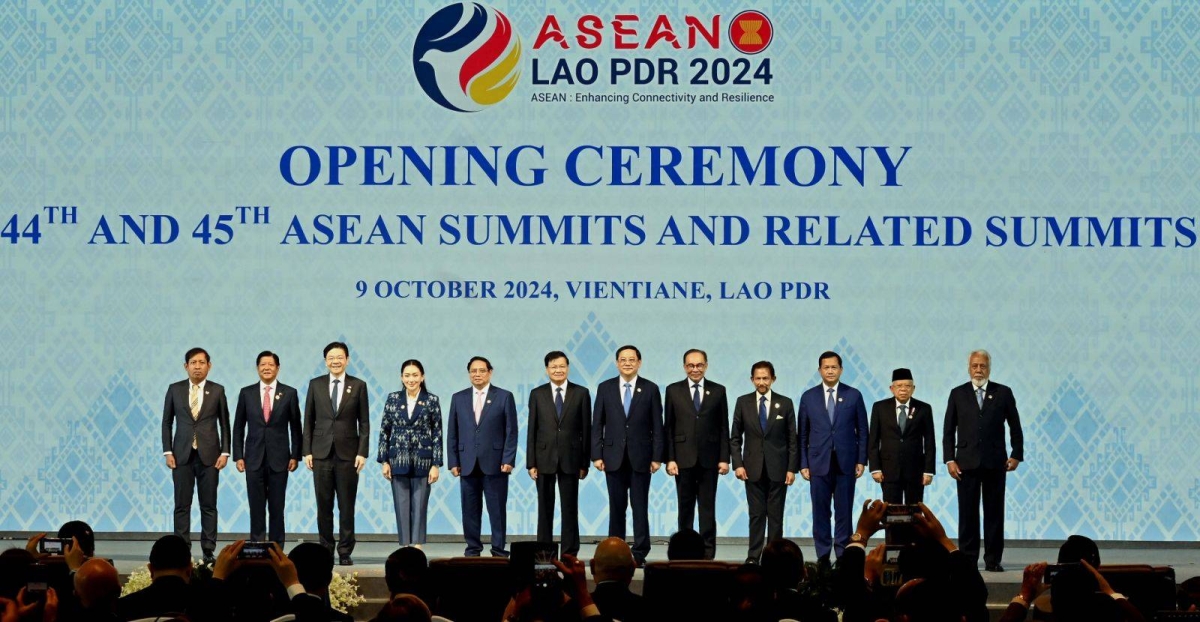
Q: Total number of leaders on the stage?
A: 12